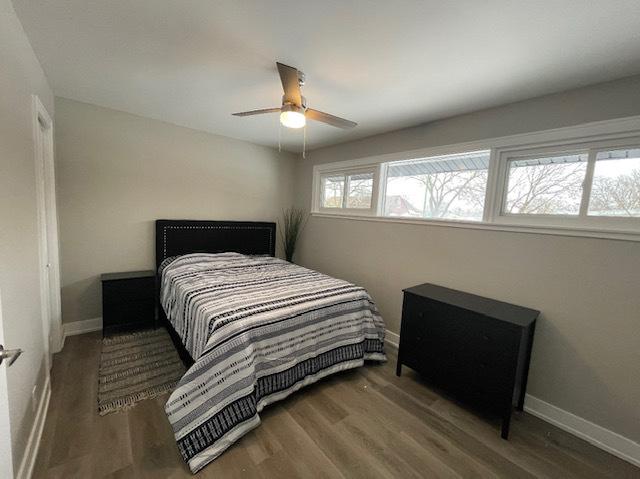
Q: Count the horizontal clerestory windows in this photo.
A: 3